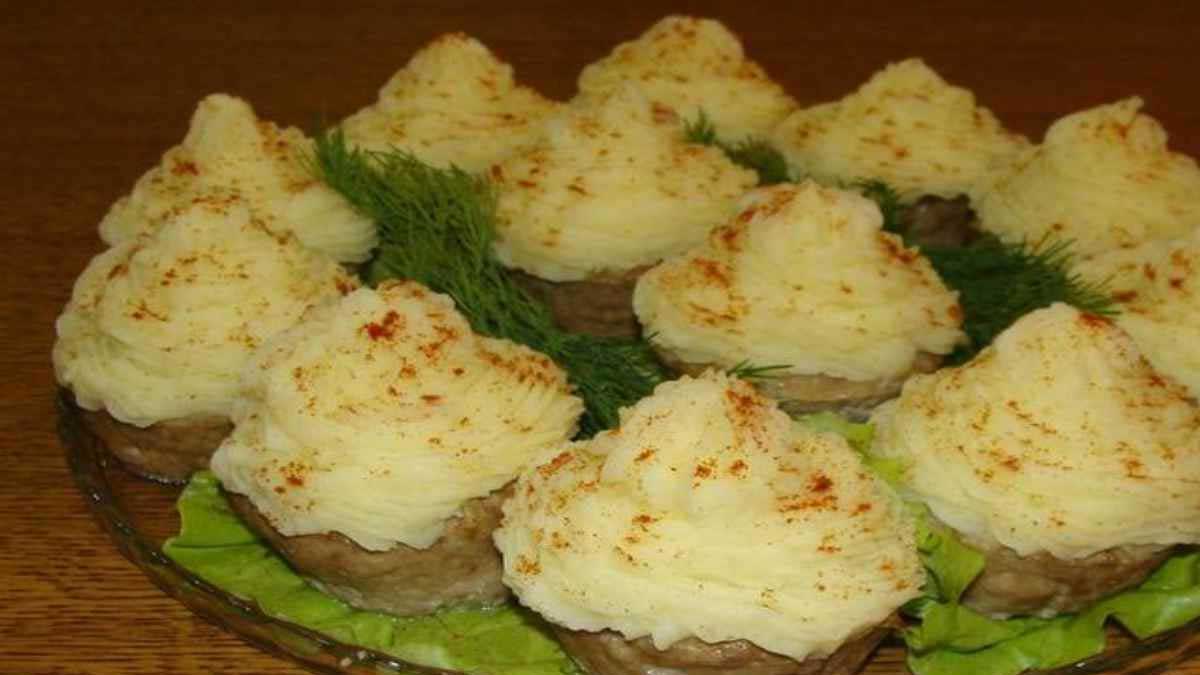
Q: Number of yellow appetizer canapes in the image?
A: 12